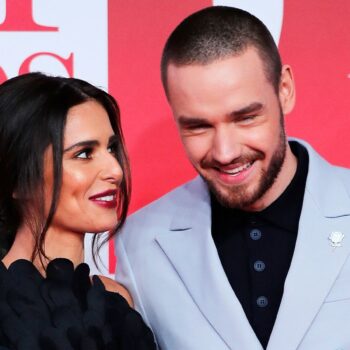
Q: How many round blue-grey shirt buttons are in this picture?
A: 3